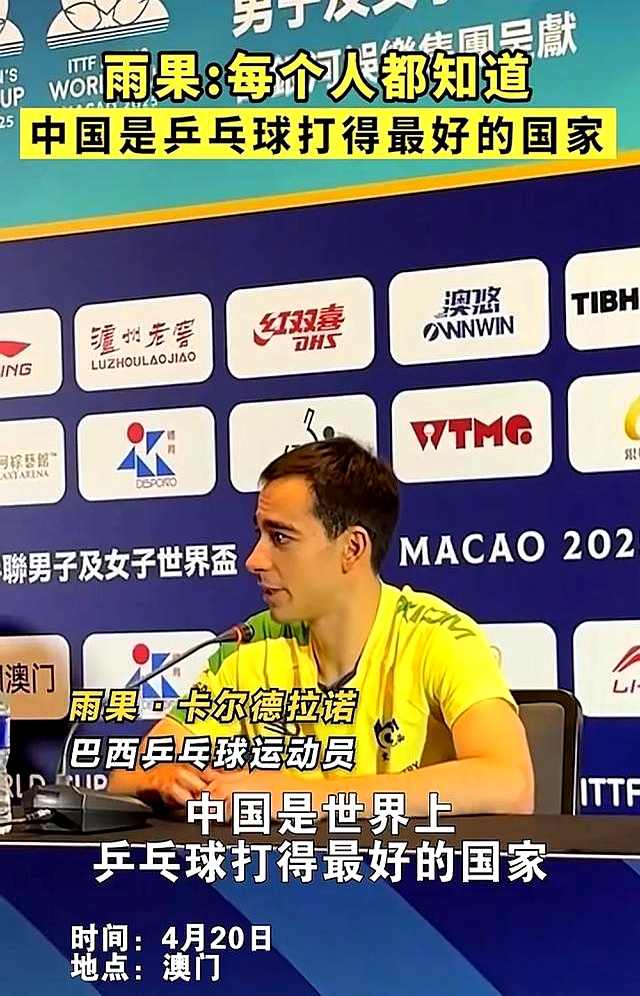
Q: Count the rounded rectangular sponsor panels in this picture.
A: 14